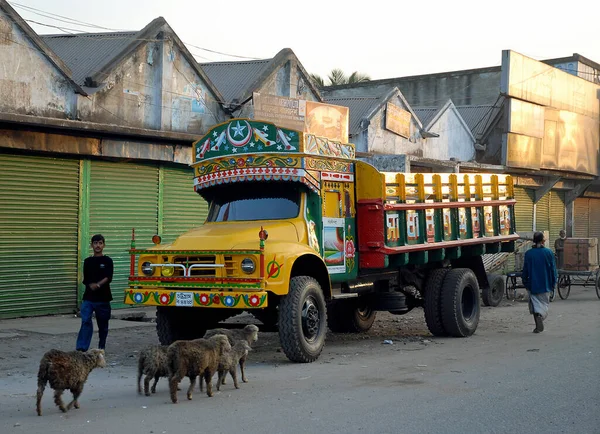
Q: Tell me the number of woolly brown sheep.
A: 5